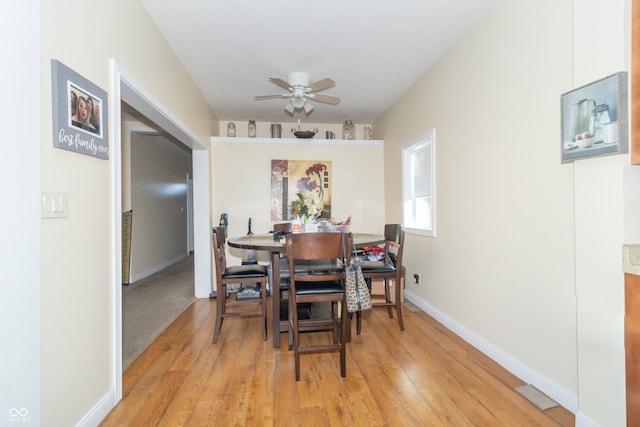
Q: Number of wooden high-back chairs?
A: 4